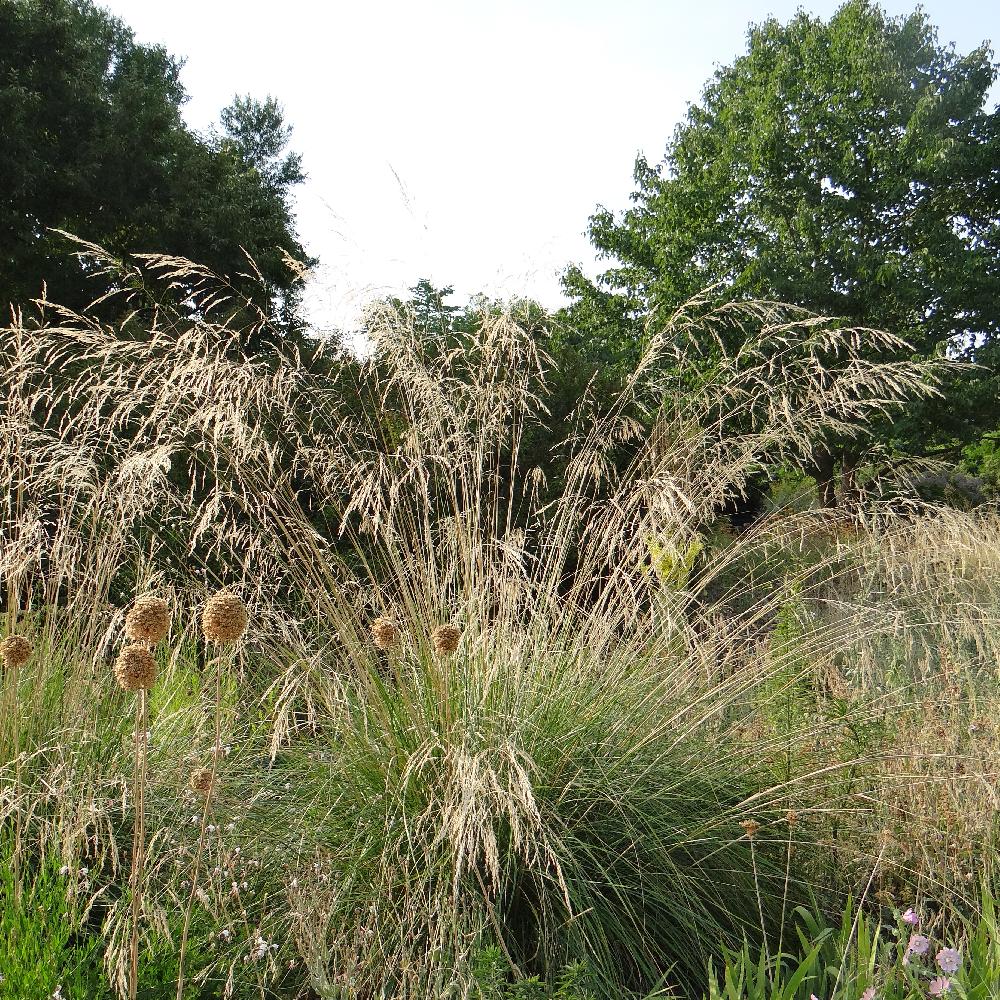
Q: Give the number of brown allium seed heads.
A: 7